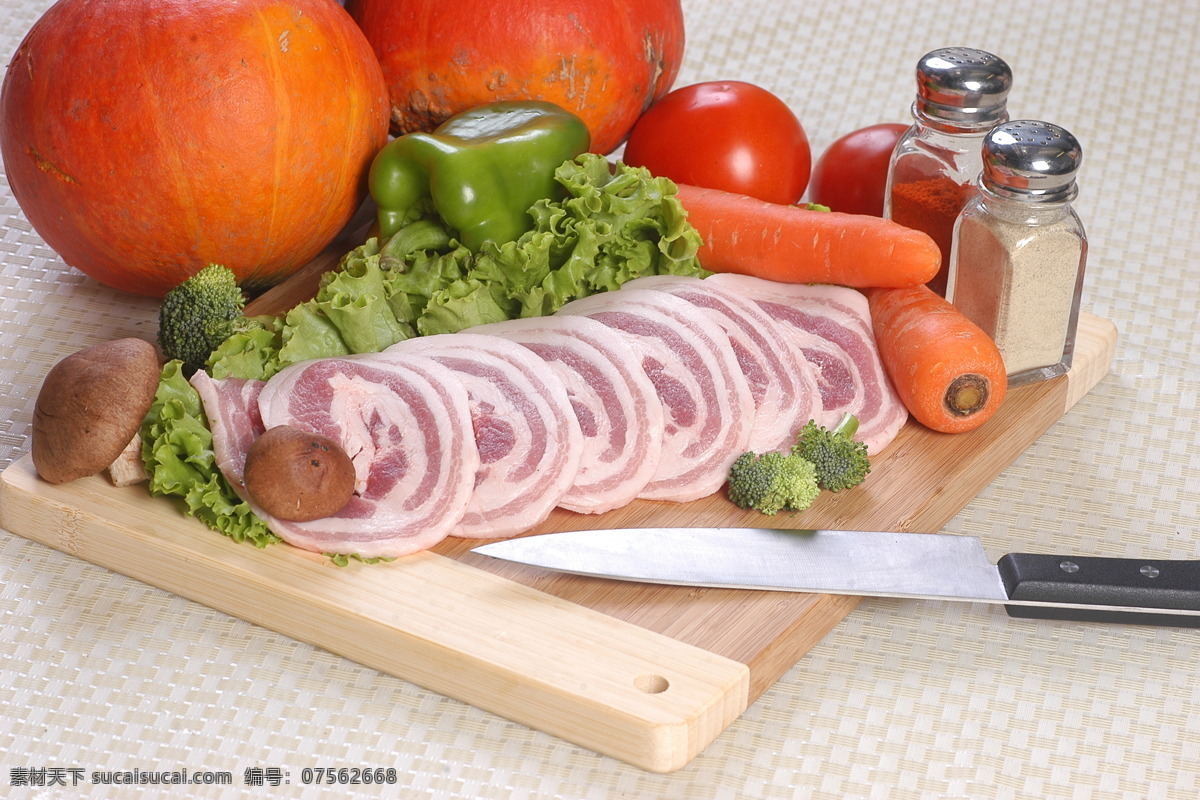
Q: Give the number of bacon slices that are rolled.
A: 6